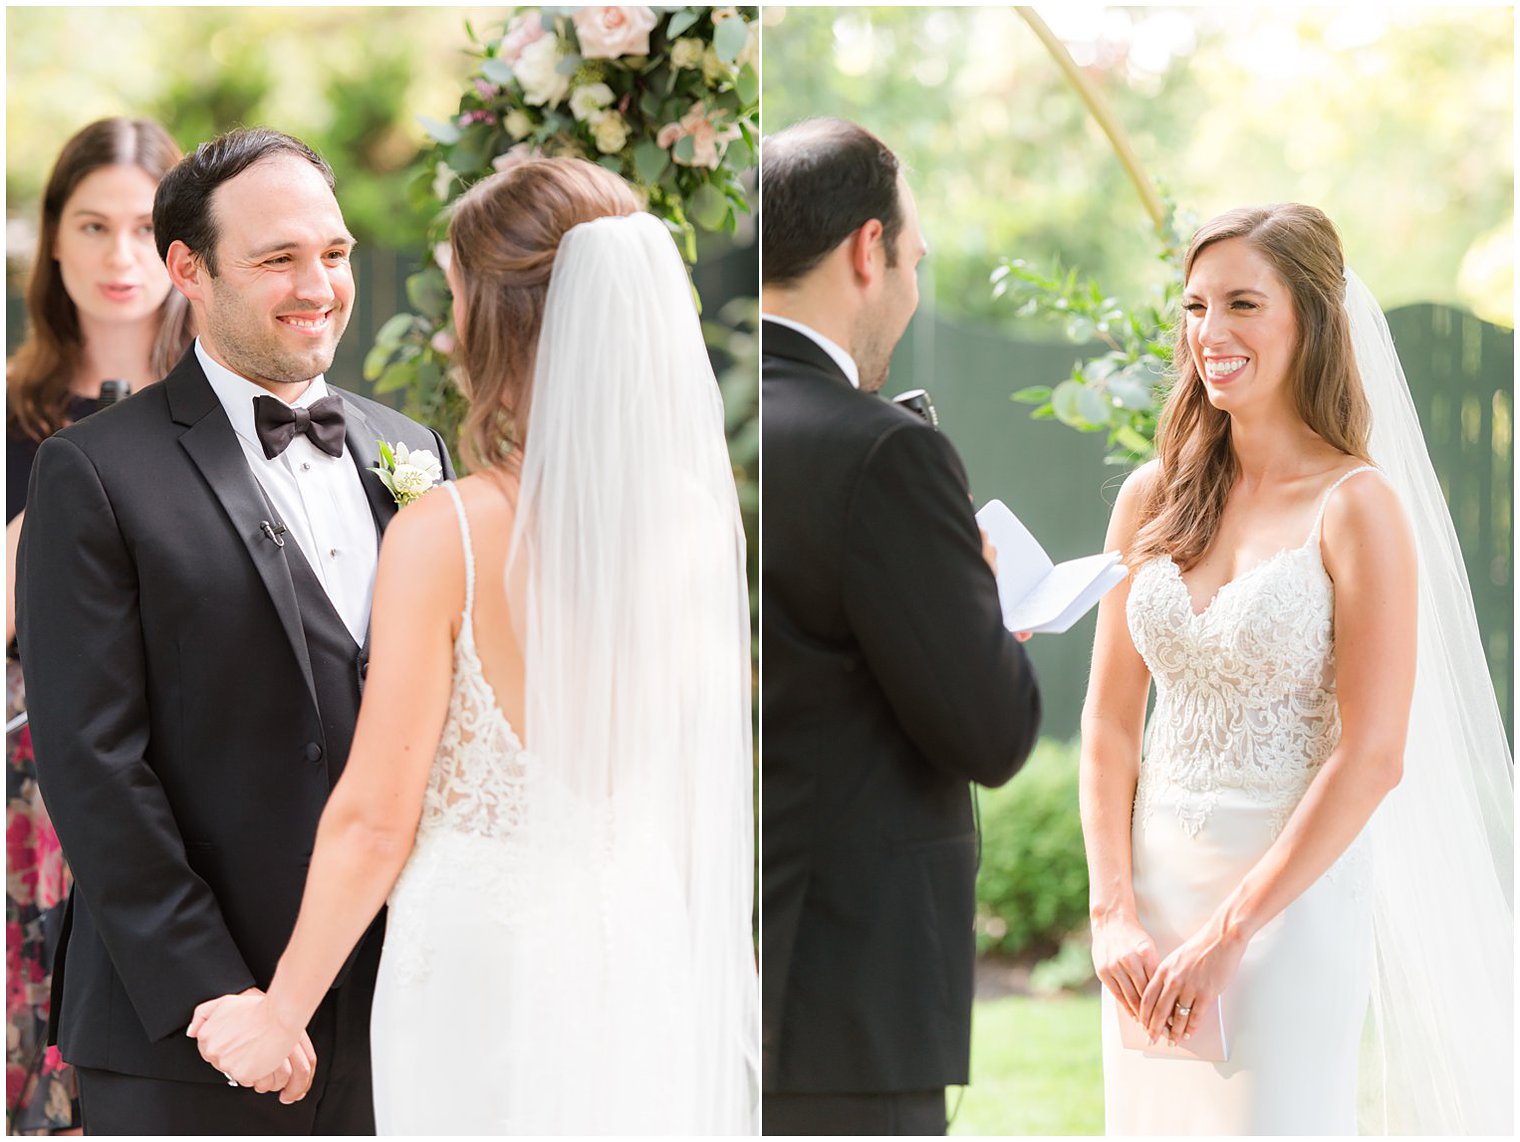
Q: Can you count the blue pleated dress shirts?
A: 0